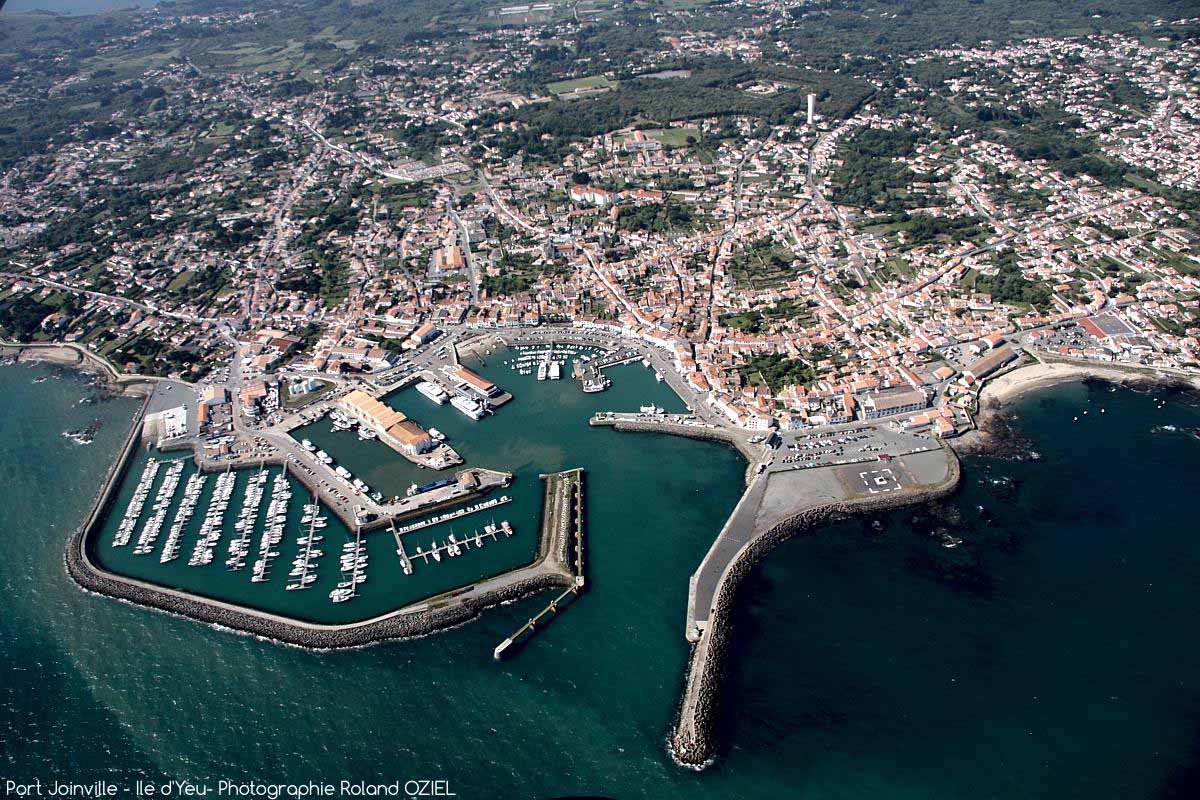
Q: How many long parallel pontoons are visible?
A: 8